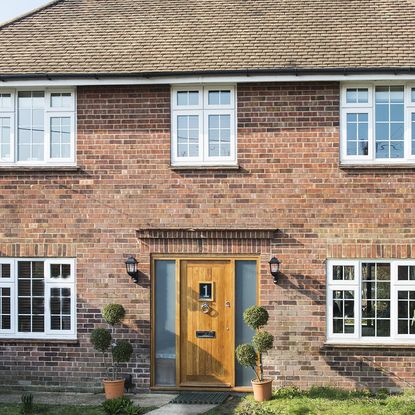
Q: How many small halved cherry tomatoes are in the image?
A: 0